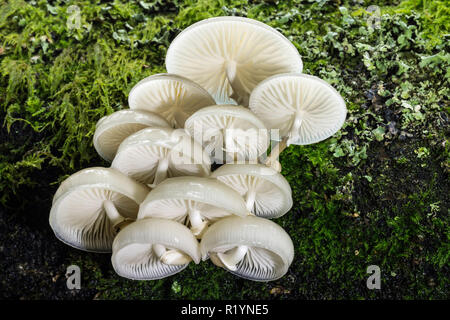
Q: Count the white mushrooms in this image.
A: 11